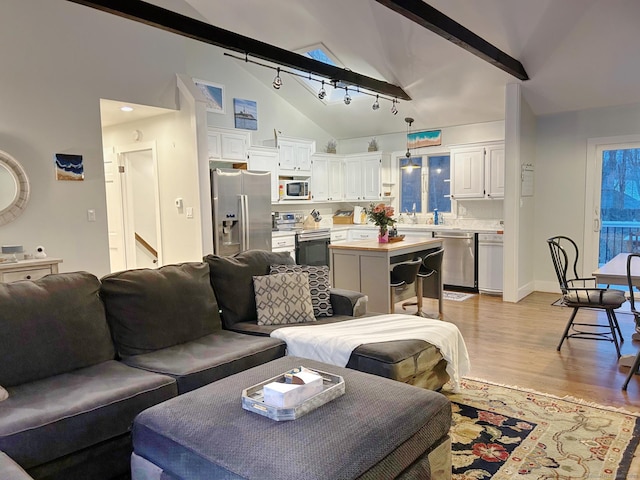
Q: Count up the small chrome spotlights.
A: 5